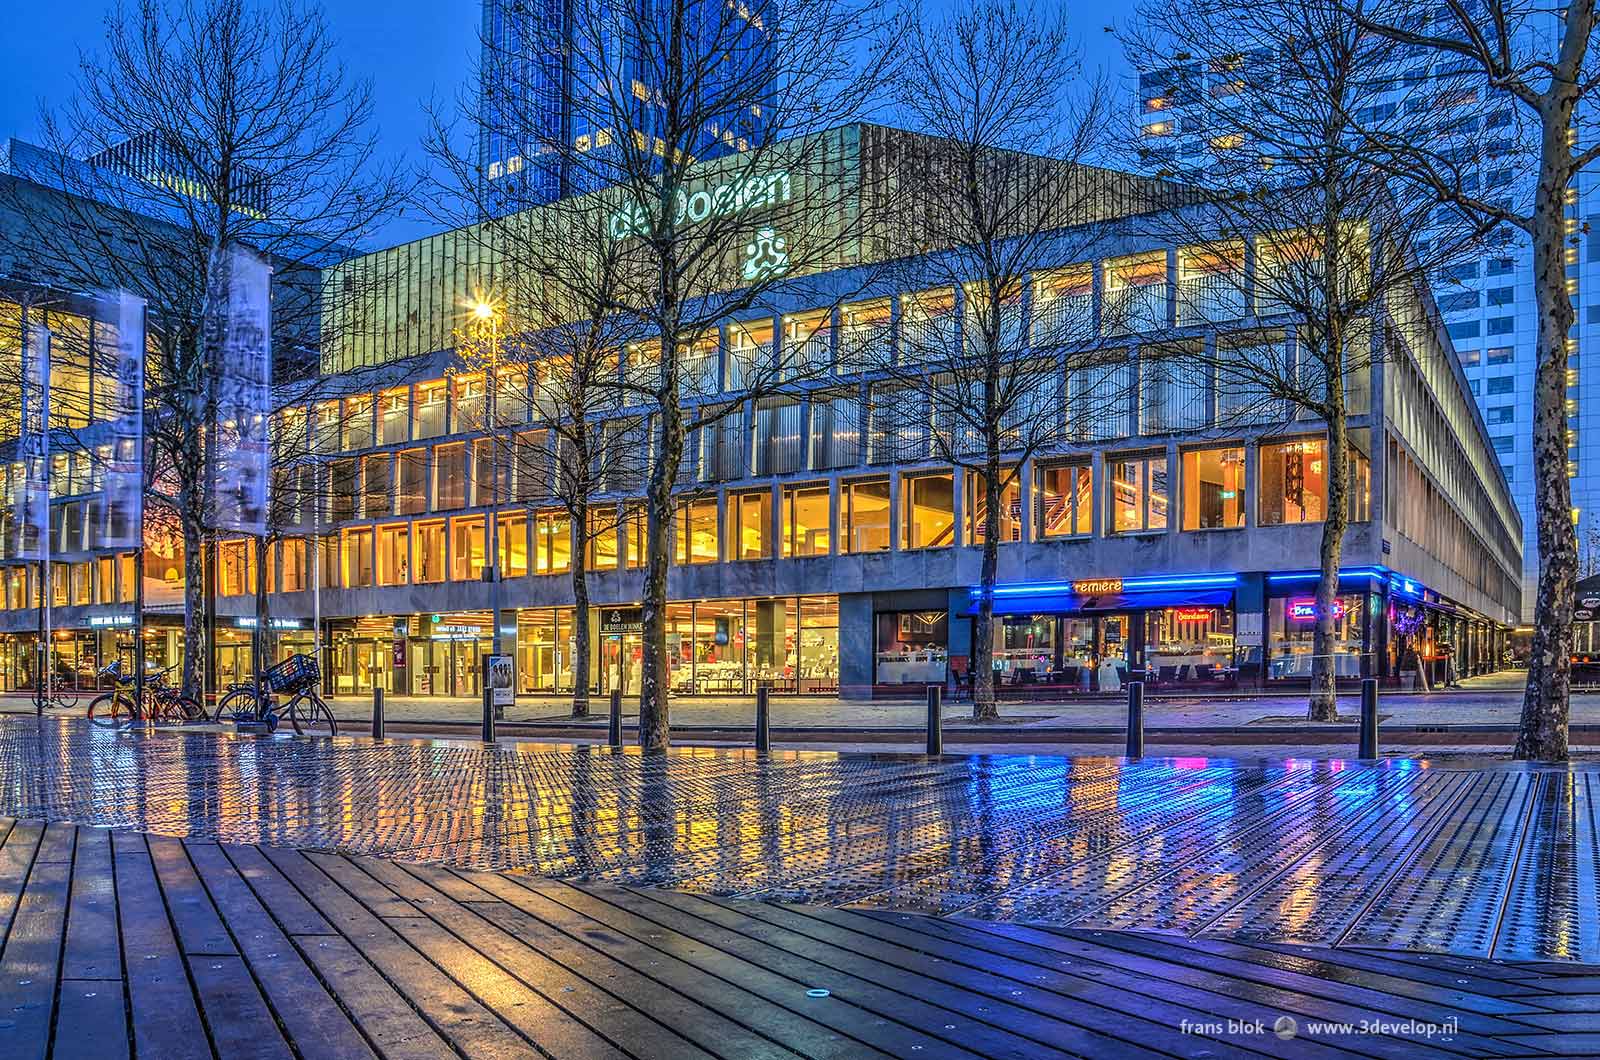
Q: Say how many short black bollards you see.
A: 7